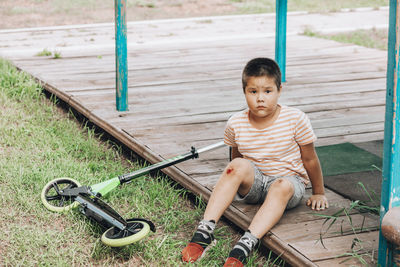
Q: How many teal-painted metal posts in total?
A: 3